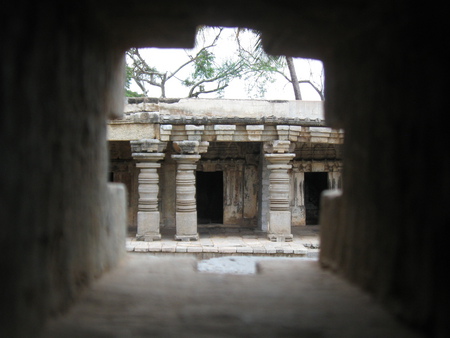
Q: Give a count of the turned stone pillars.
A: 3